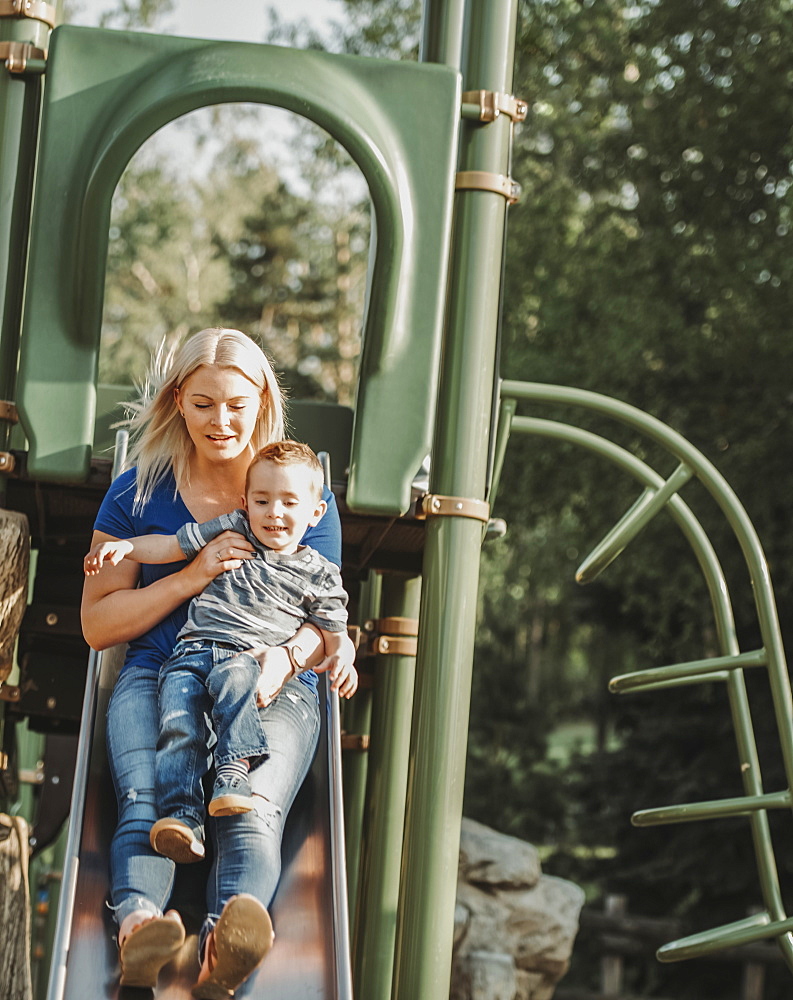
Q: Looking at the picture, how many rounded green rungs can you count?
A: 4